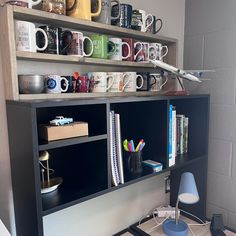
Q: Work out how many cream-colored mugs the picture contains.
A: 3